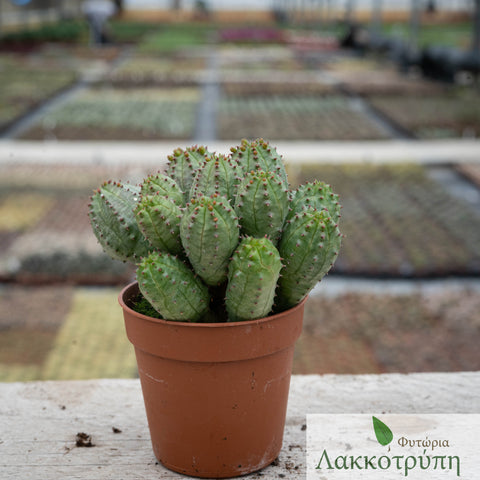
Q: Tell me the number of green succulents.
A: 12